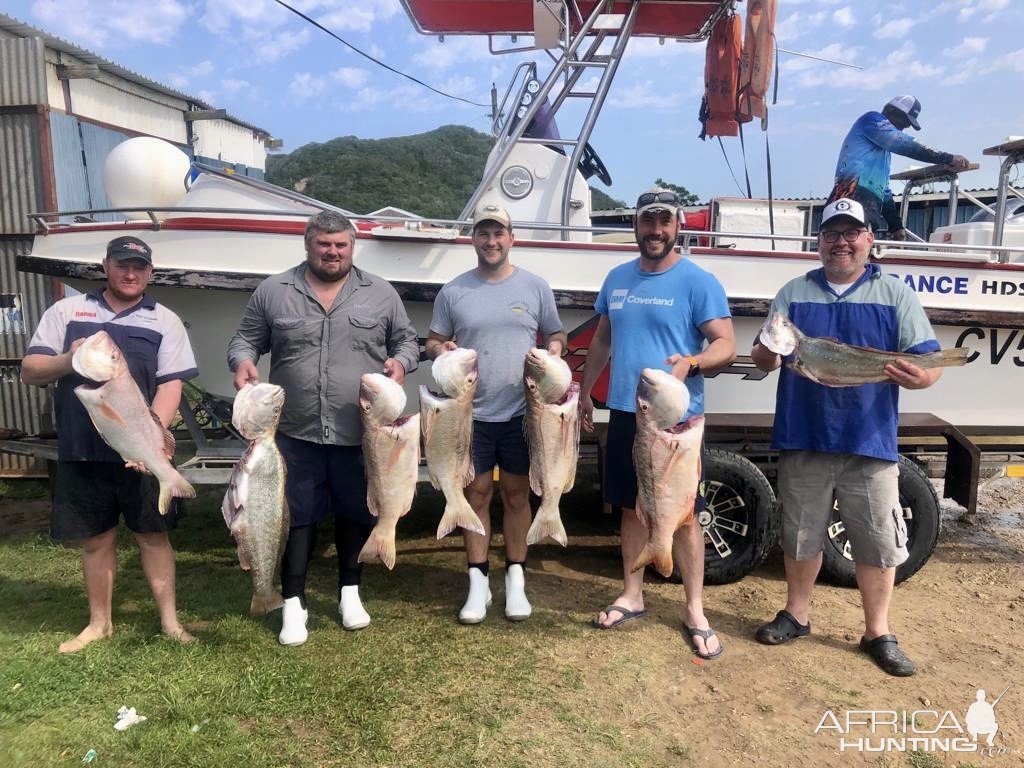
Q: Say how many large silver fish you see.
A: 7